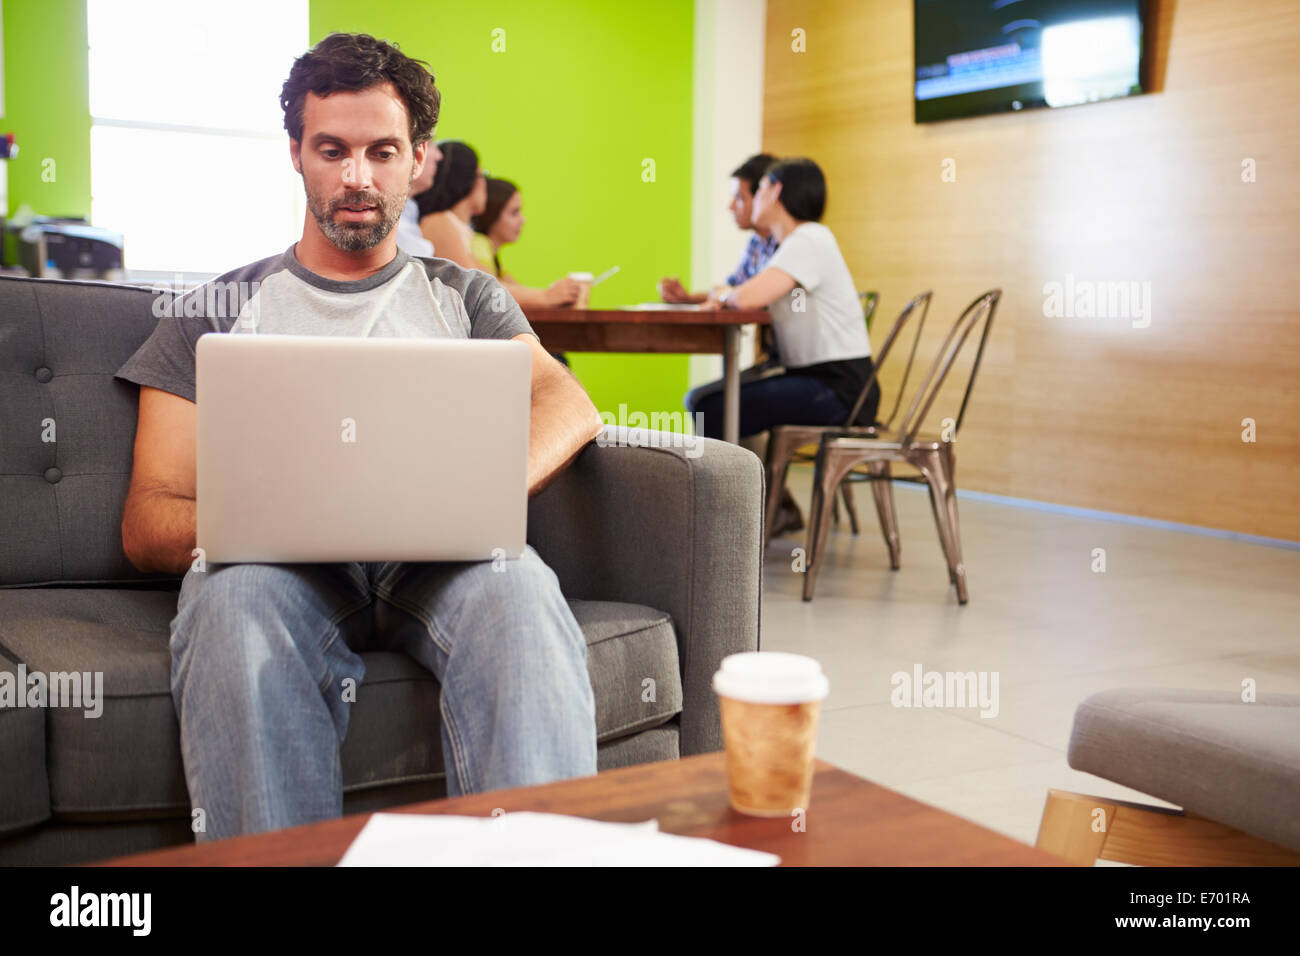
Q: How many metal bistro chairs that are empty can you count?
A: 1